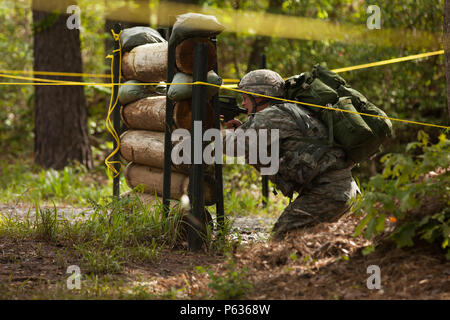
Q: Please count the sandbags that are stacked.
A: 4